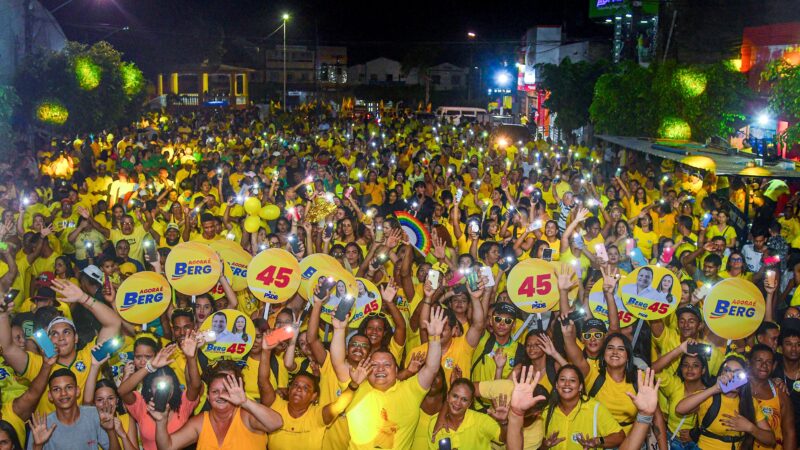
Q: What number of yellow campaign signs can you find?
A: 14